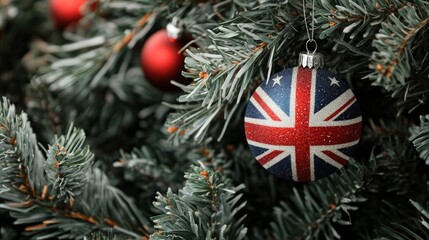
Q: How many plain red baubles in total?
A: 2